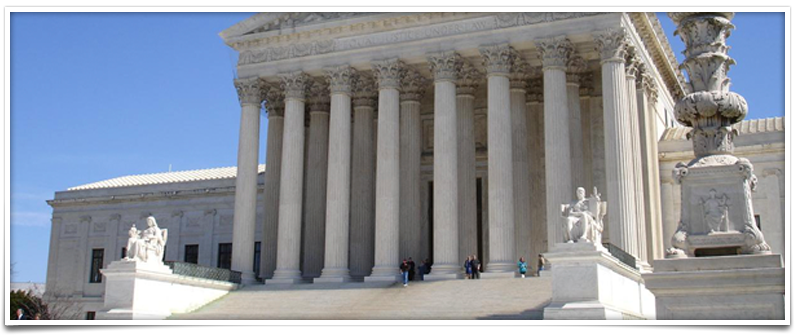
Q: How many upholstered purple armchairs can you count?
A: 0